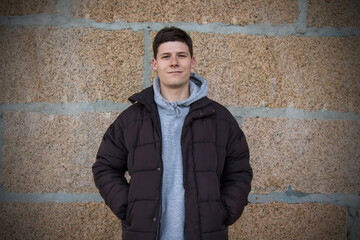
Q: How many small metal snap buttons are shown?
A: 4